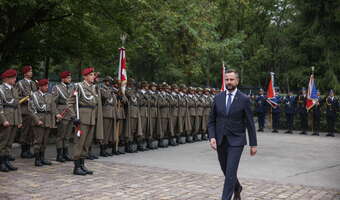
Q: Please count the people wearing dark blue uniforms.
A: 6